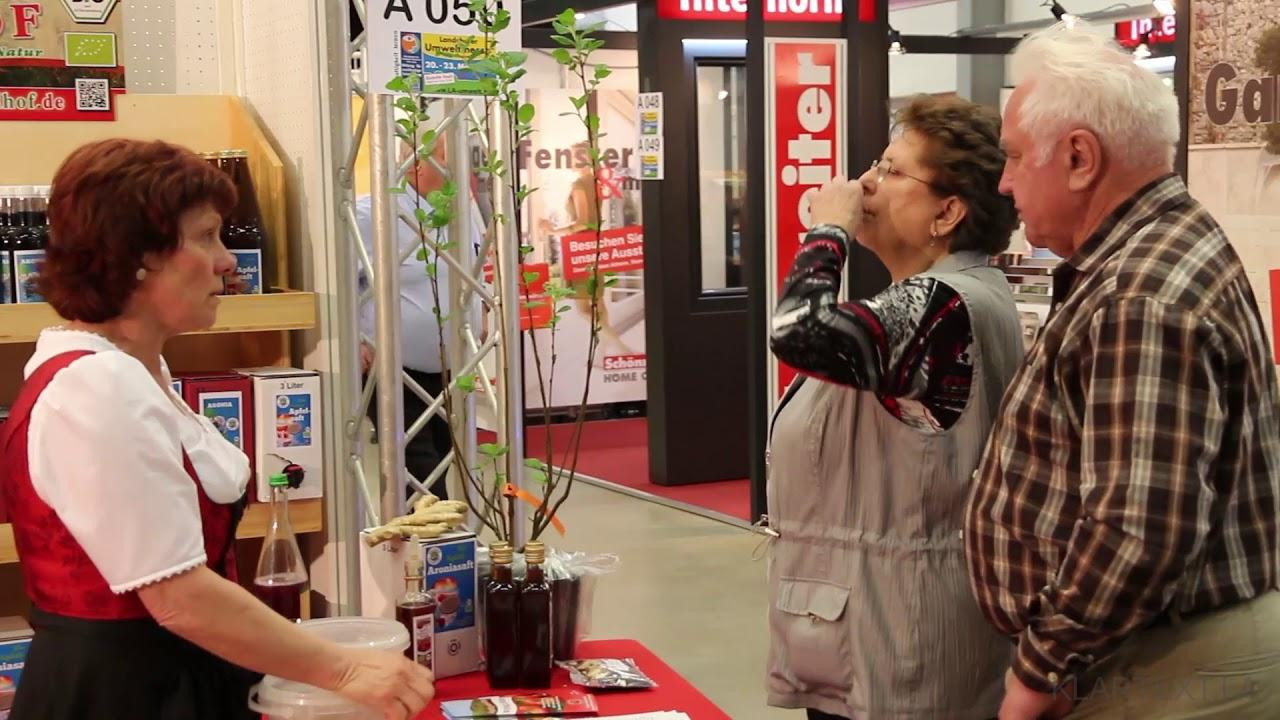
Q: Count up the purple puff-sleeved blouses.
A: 0